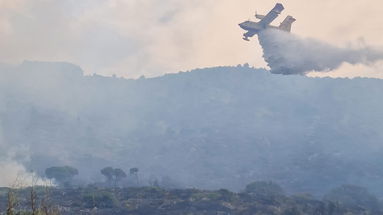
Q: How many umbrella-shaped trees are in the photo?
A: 4